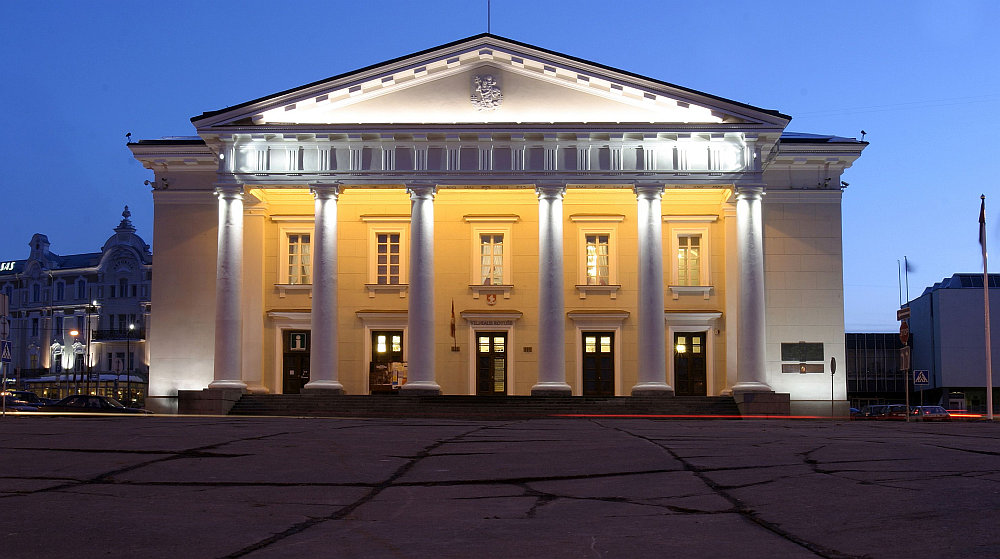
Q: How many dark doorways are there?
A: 5